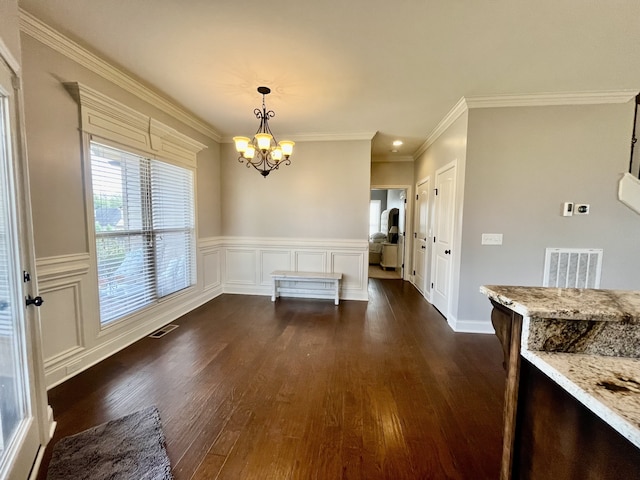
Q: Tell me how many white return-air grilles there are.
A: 1